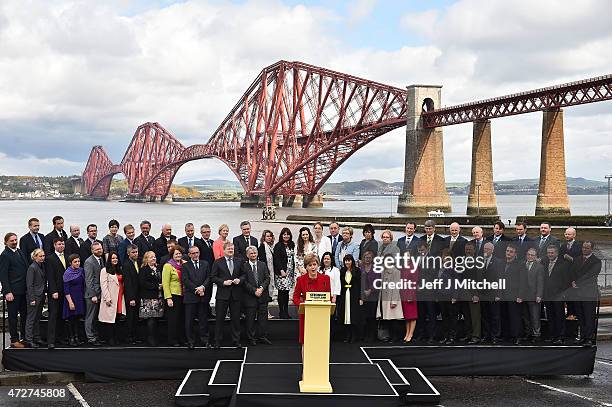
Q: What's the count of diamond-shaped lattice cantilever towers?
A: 3